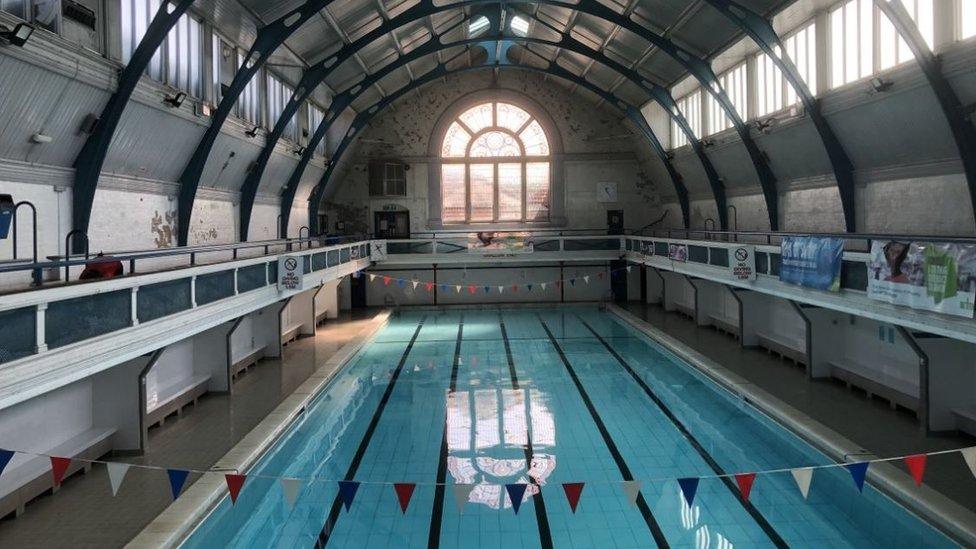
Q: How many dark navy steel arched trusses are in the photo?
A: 5